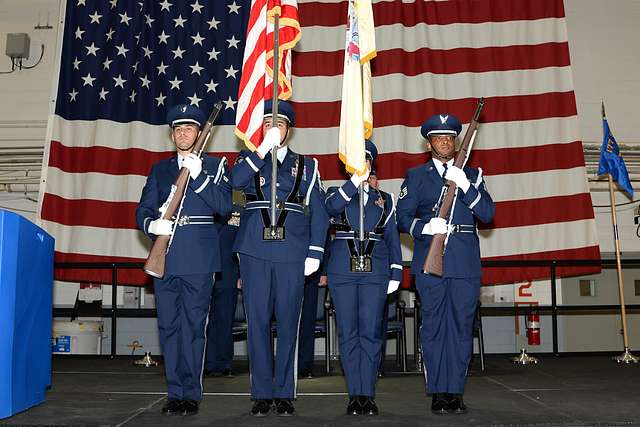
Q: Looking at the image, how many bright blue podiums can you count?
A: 1